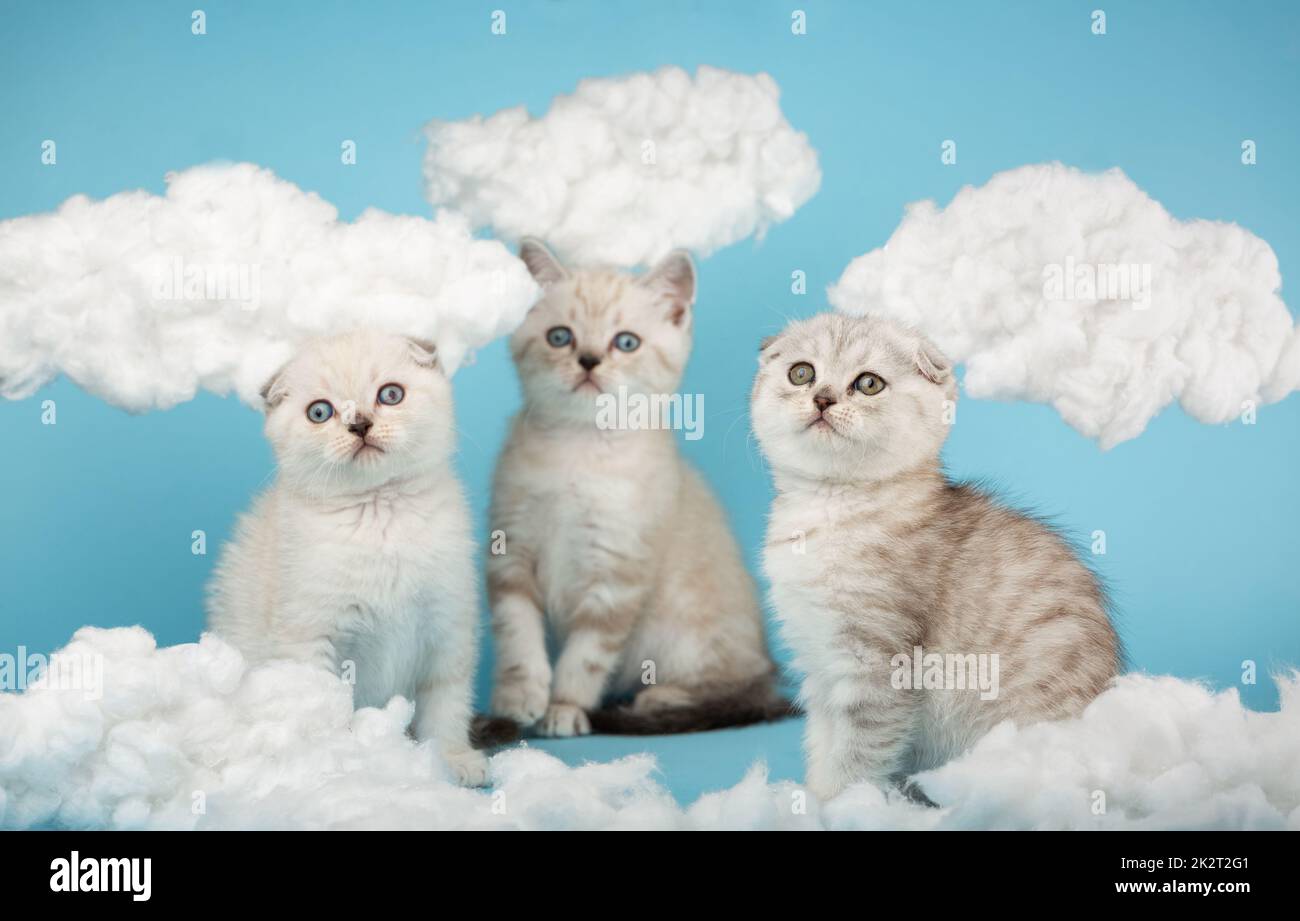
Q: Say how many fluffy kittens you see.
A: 3